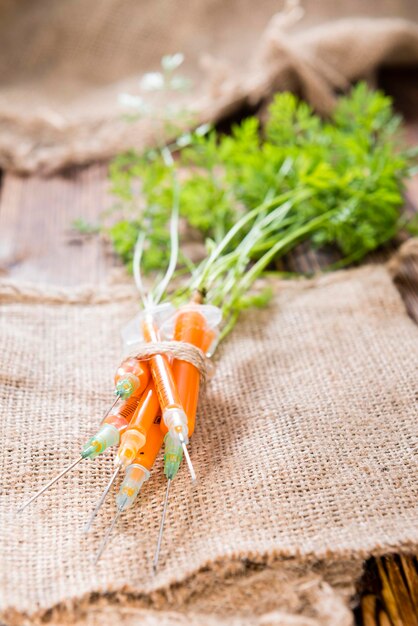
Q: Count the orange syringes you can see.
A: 6